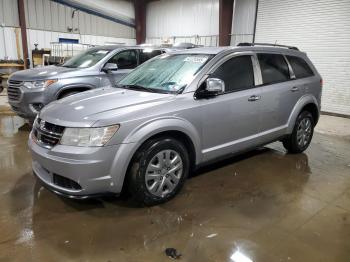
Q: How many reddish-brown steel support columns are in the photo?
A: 3